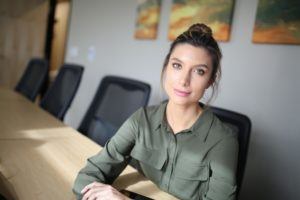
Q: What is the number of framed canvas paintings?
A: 3